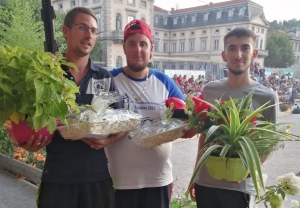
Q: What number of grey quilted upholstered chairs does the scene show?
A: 0